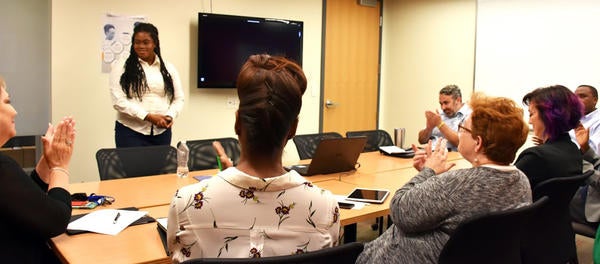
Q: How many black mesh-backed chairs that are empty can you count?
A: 4